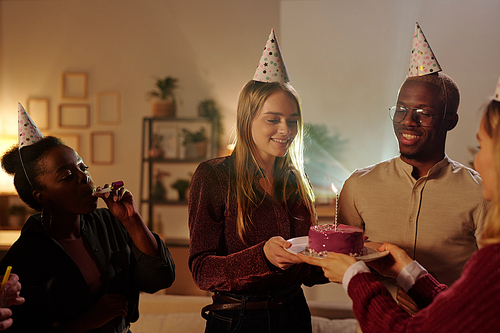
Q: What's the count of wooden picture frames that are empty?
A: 6